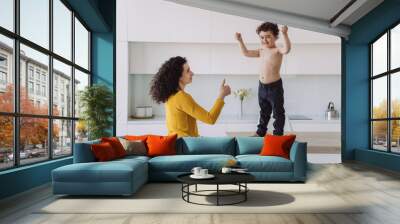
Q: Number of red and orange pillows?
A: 5